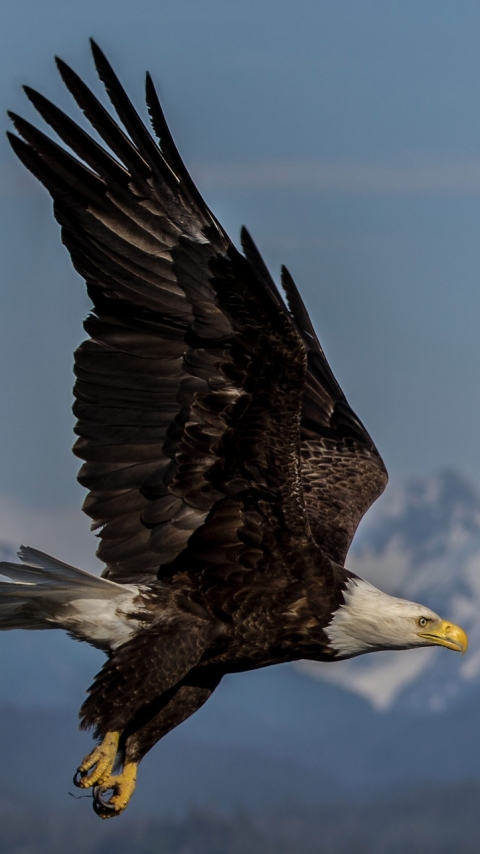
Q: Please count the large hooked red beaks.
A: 0